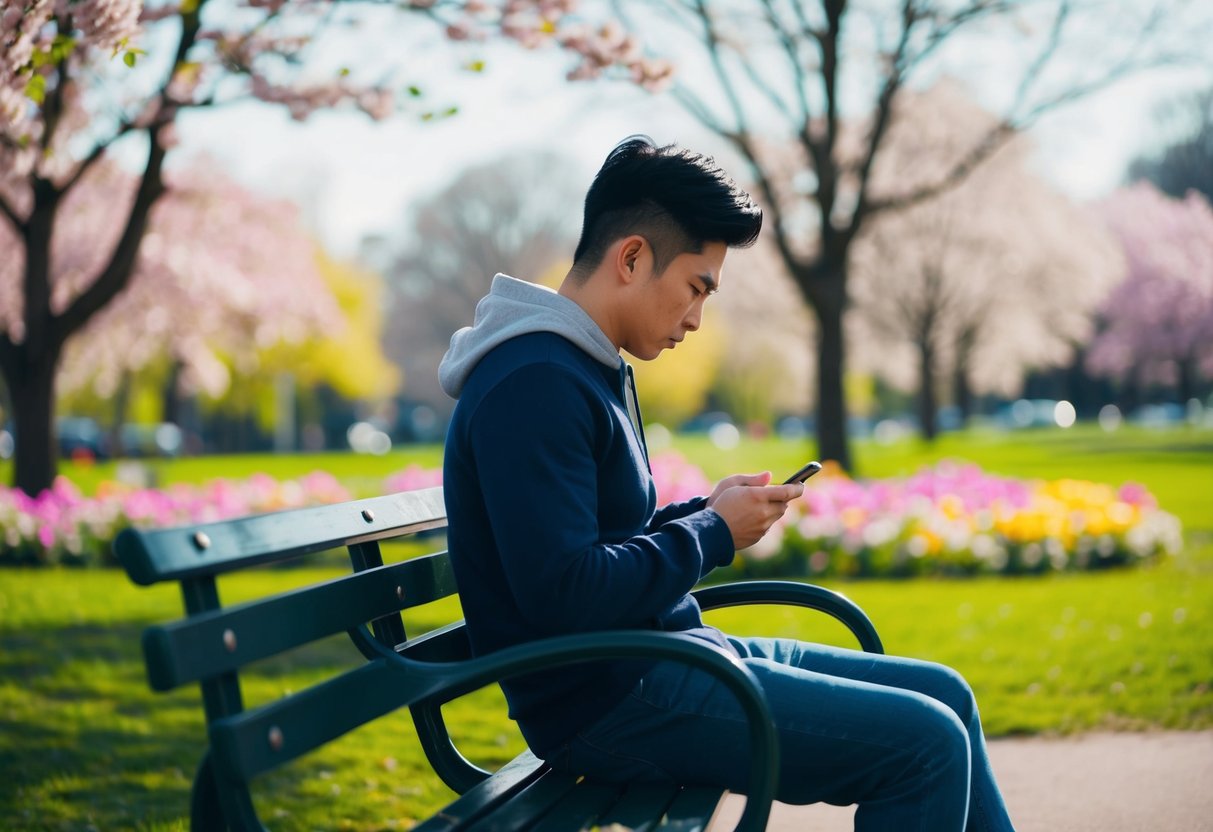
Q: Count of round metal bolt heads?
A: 5